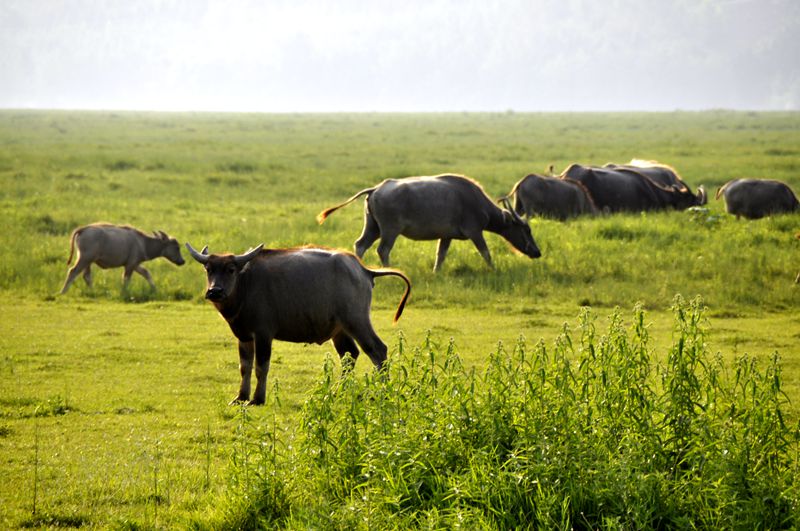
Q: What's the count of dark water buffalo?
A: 7